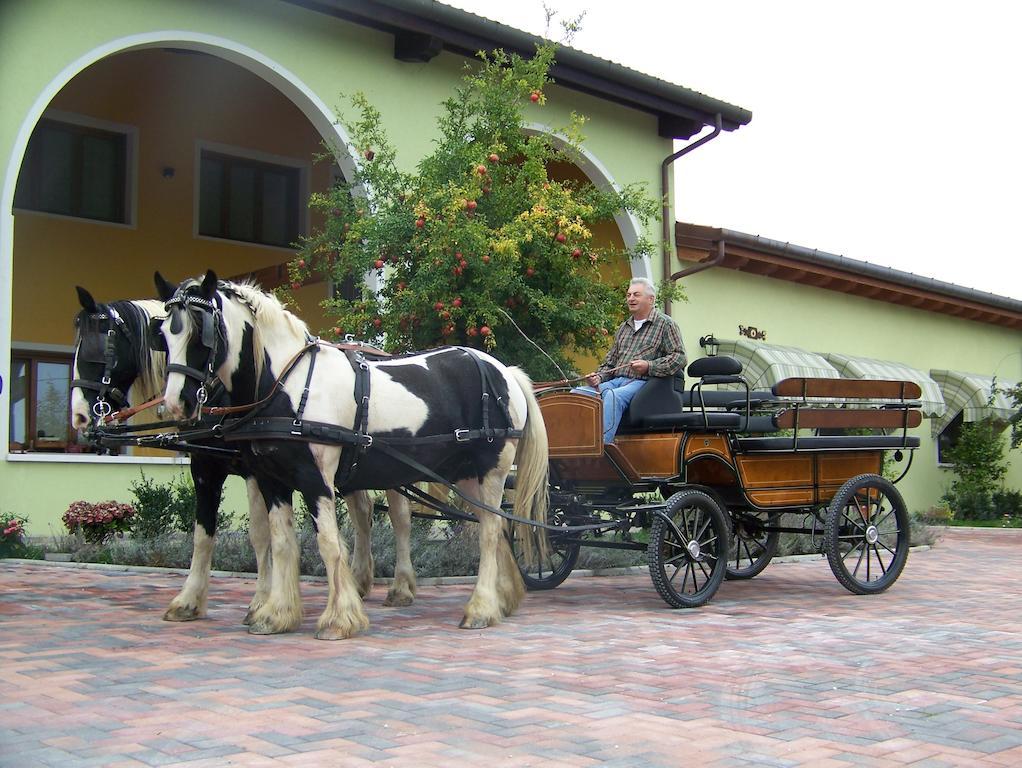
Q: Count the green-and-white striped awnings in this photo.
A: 3